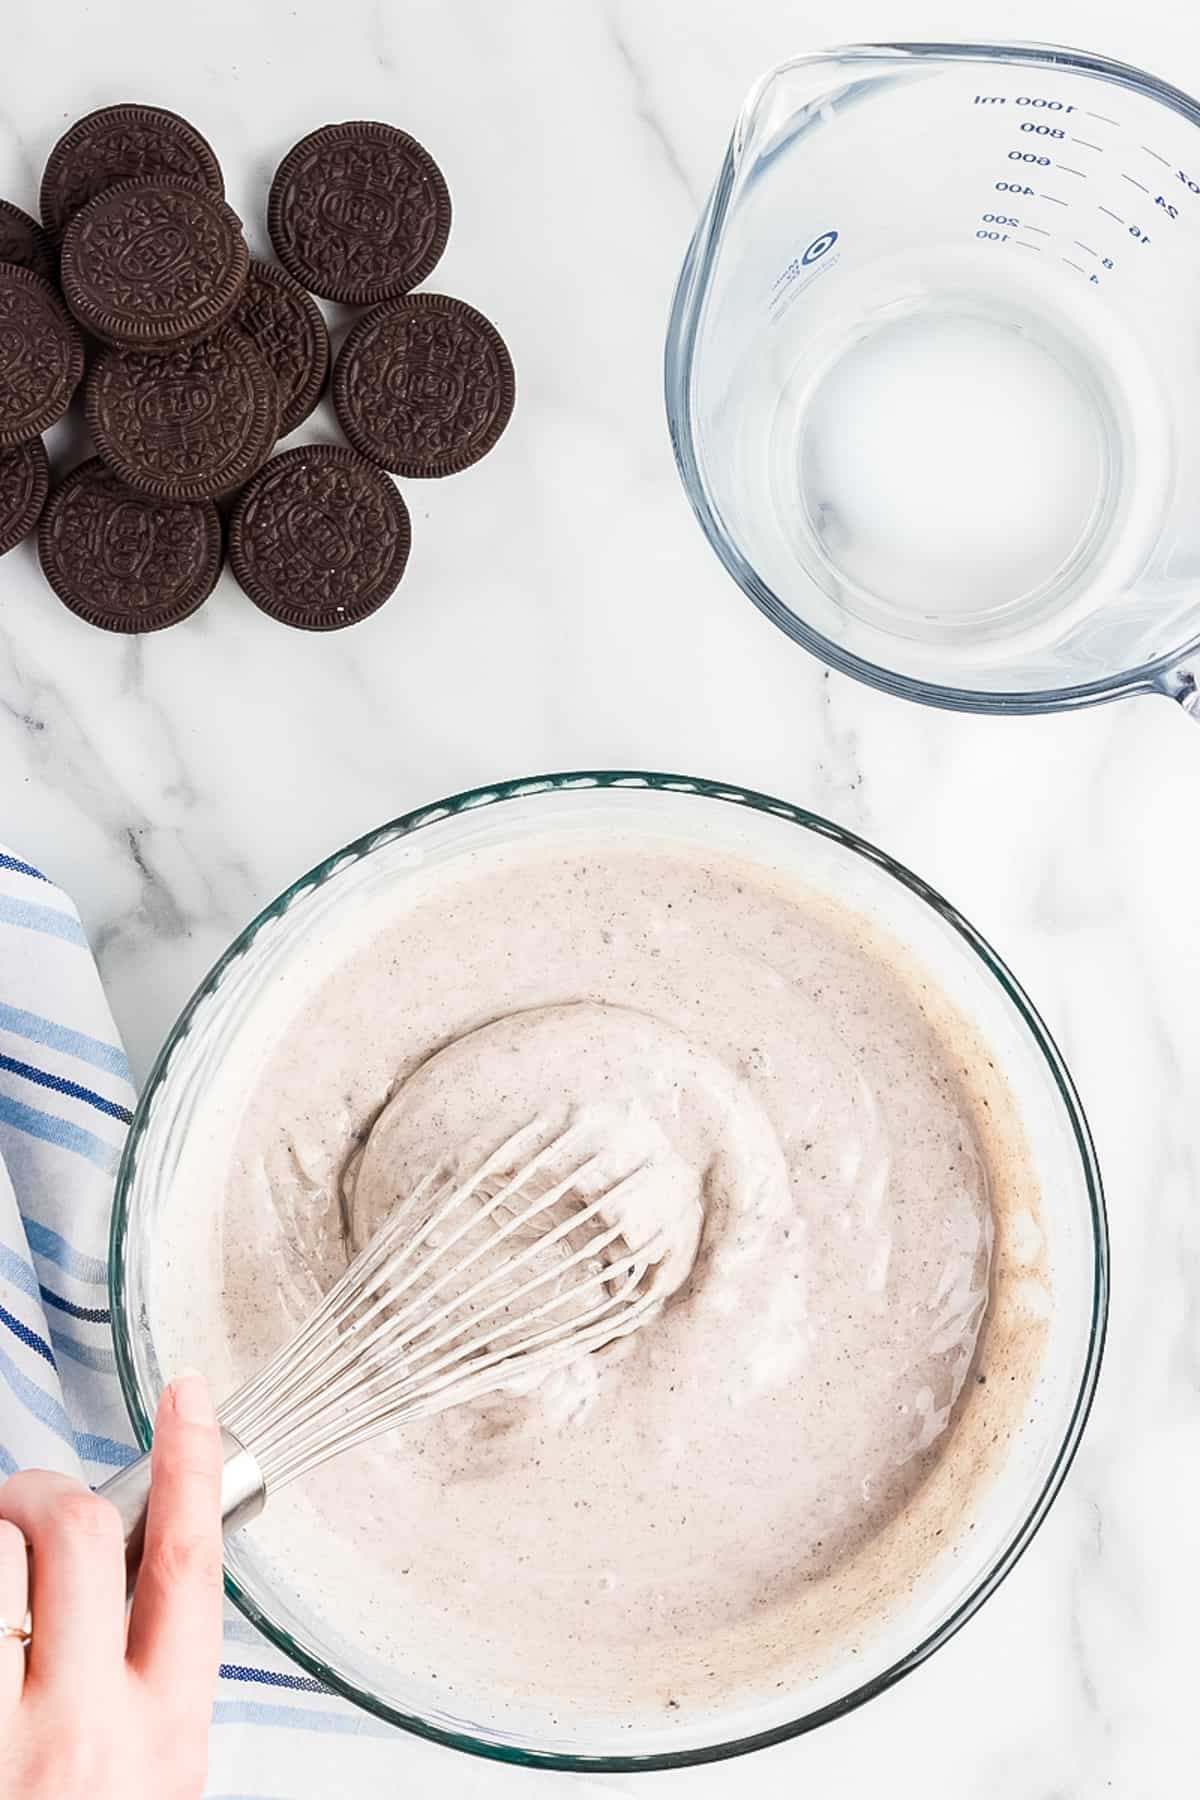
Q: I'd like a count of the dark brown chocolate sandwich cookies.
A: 11